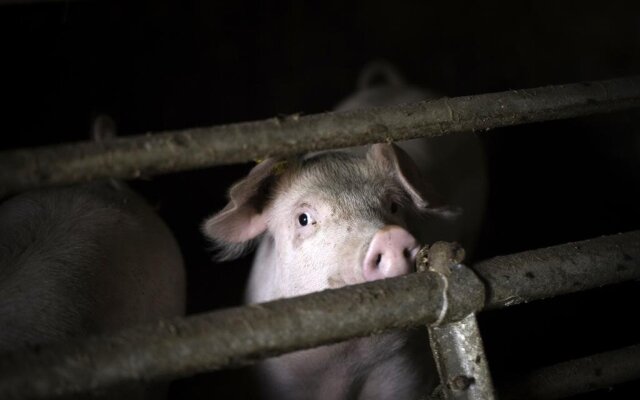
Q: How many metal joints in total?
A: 1